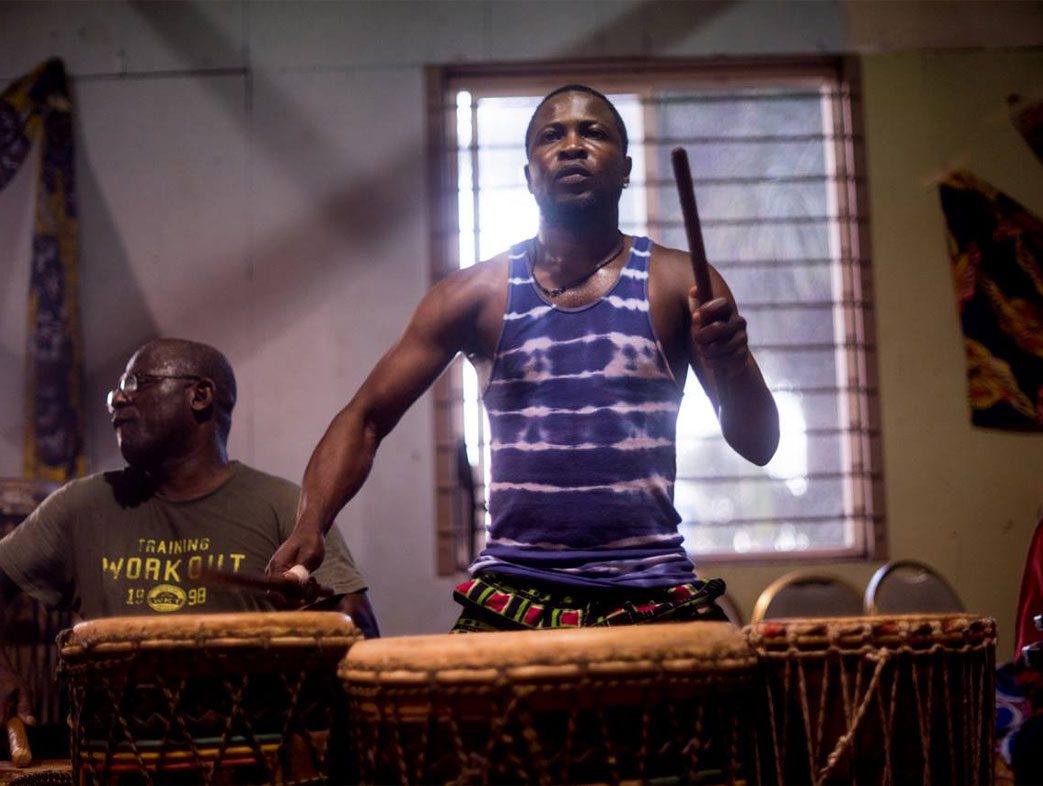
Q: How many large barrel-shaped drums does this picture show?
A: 3